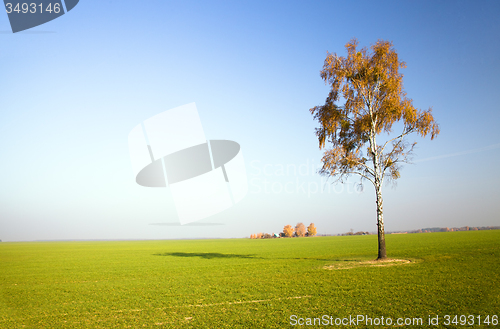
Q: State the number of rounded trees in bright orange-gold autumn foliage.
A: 3